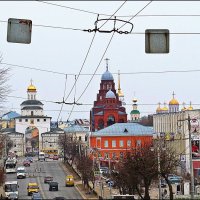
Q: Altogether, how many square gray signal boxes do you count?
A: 2